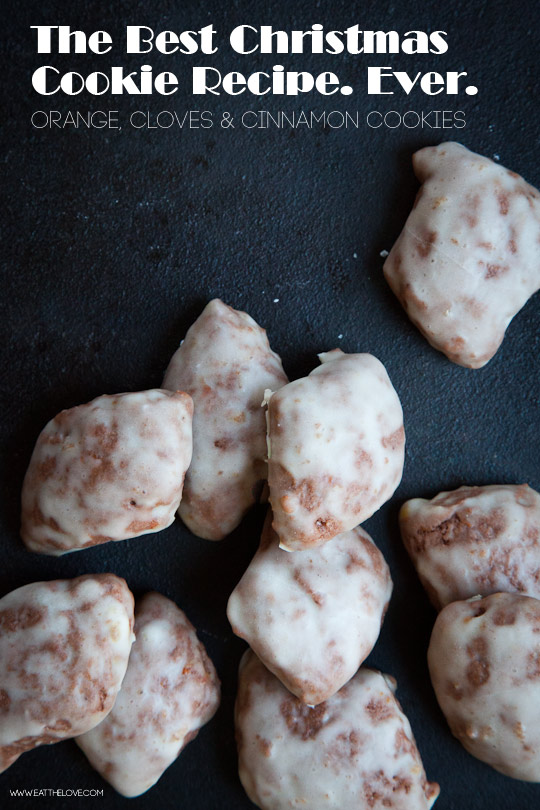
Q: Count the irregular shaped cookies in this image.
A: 10